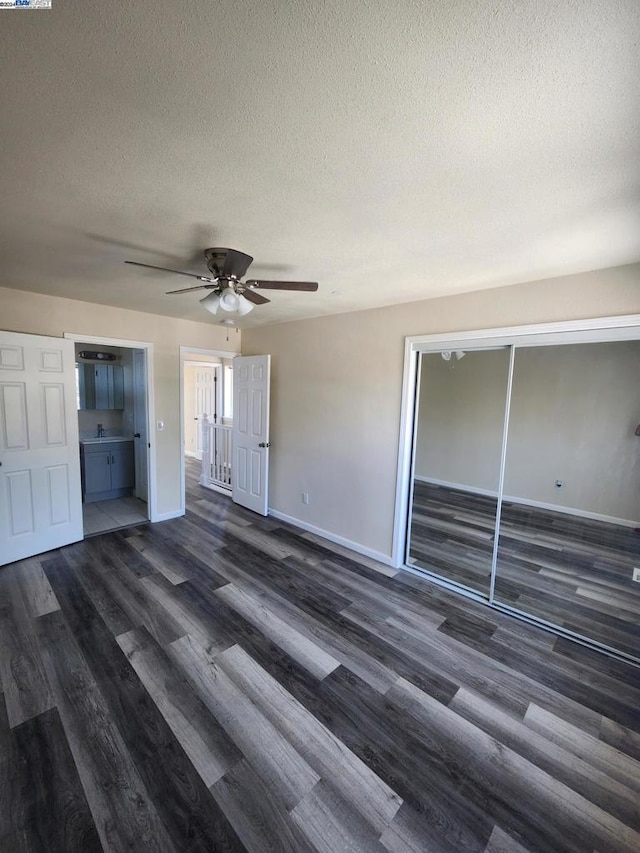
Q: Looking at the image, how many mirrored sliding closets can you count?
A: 1